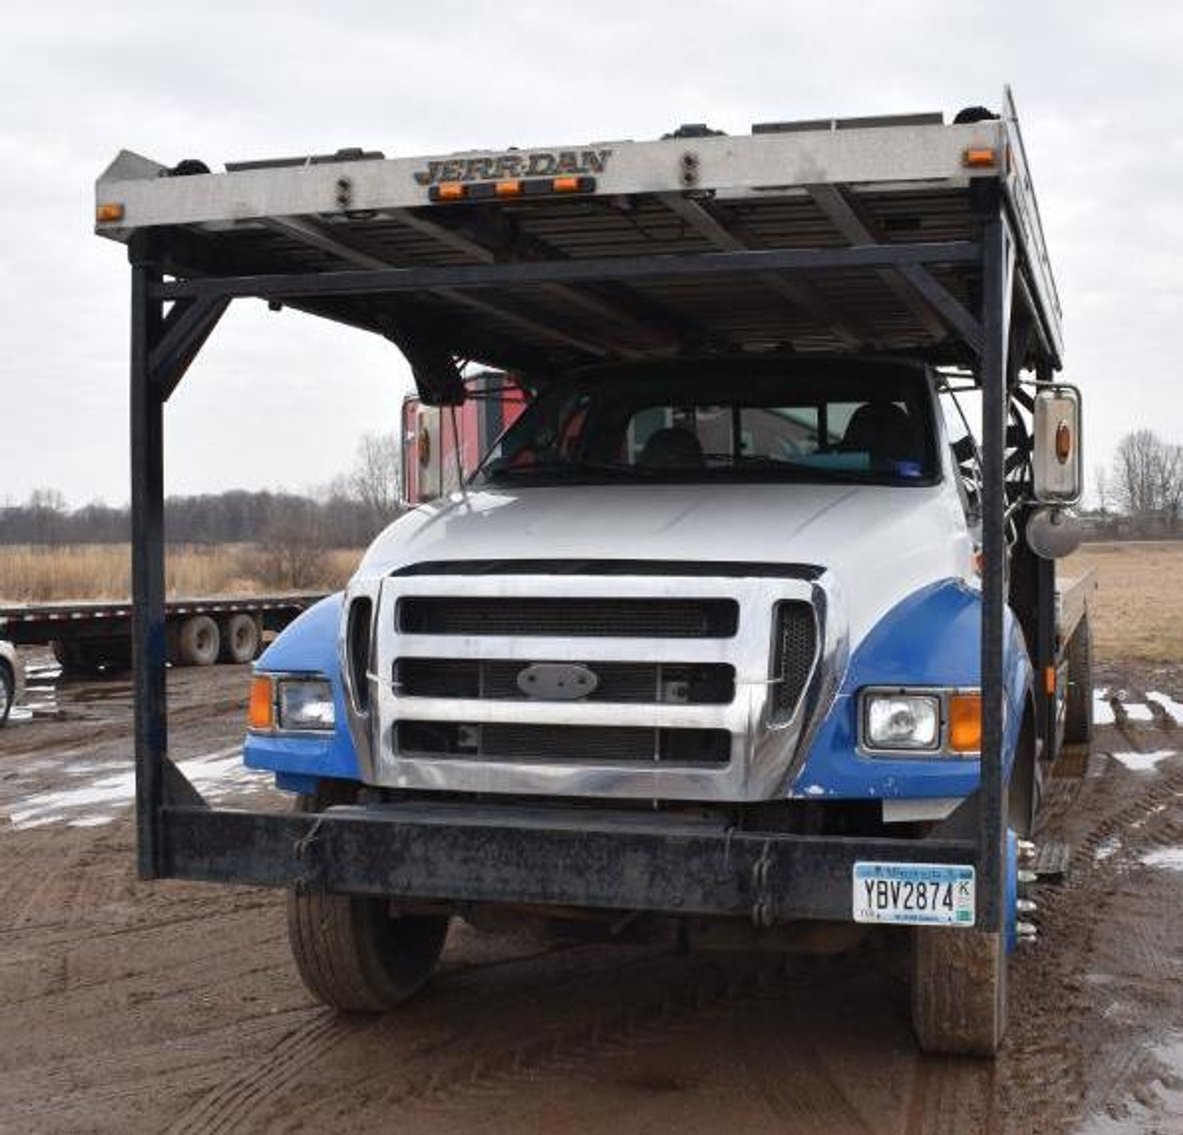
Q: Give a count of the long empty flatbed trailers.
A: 1